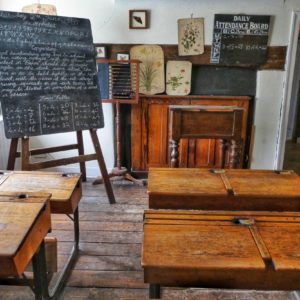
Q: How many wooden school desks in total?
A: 4